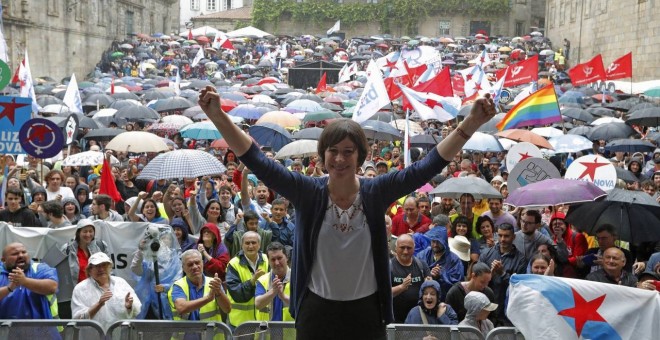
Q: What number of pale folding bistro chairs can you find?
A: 0